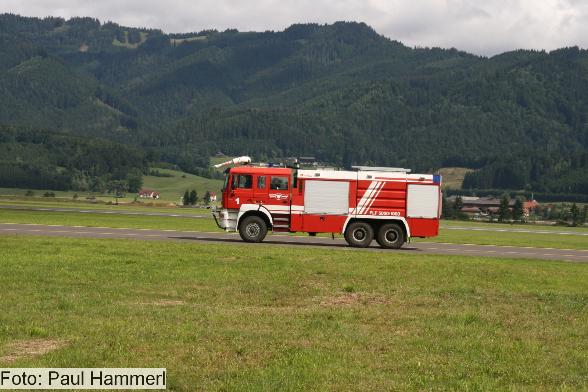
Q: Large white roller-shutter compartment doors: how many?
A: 2